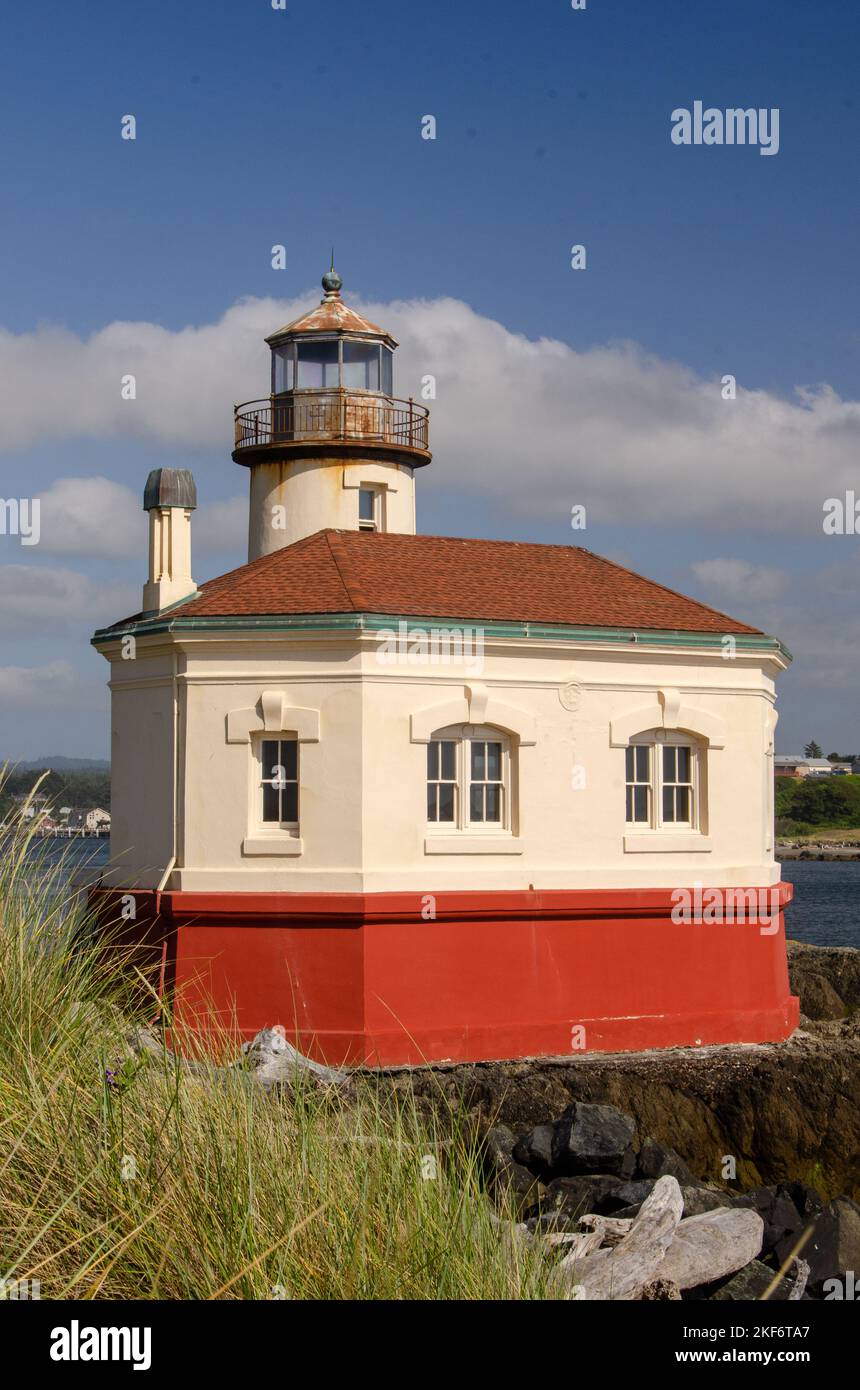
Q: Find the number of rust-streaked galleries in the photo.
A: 1